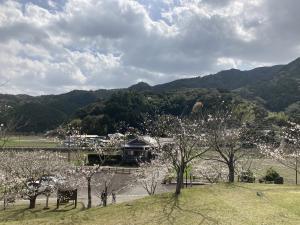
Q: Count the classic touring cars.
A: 0